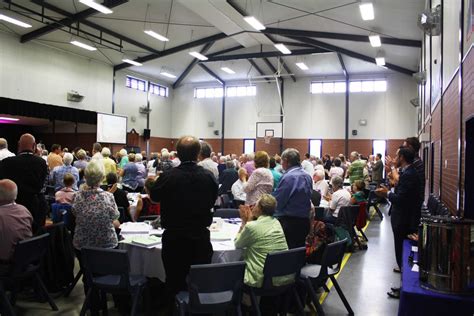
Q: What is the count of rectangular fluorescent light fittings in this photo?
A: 14